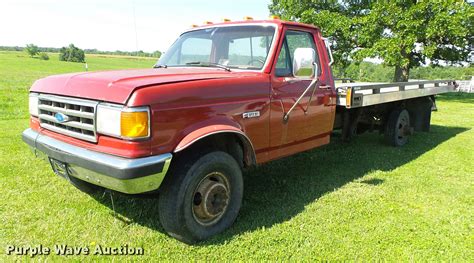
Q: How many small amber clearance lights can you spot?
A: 5